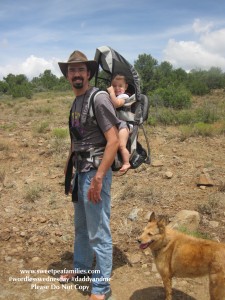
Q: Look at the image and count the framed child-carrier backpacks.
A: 1